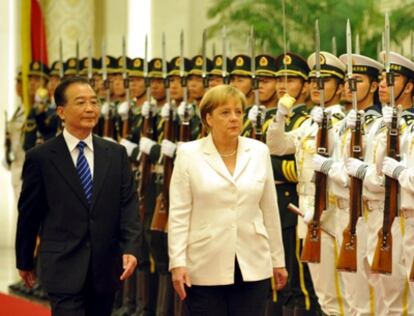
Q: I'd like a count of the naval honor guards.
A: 3